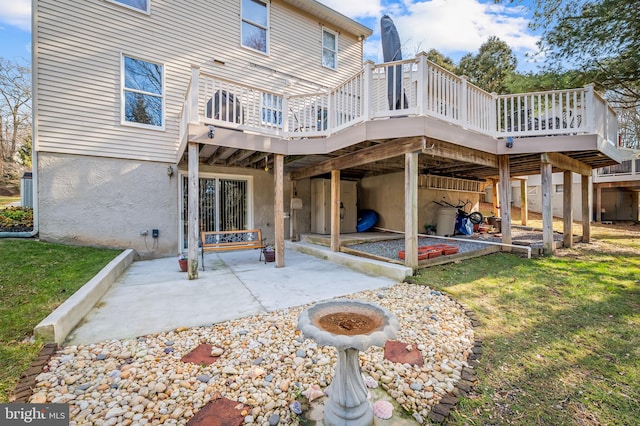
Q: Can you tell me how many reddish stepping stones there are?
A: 3